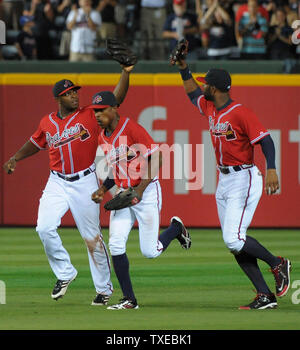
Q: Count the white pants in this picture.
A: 3